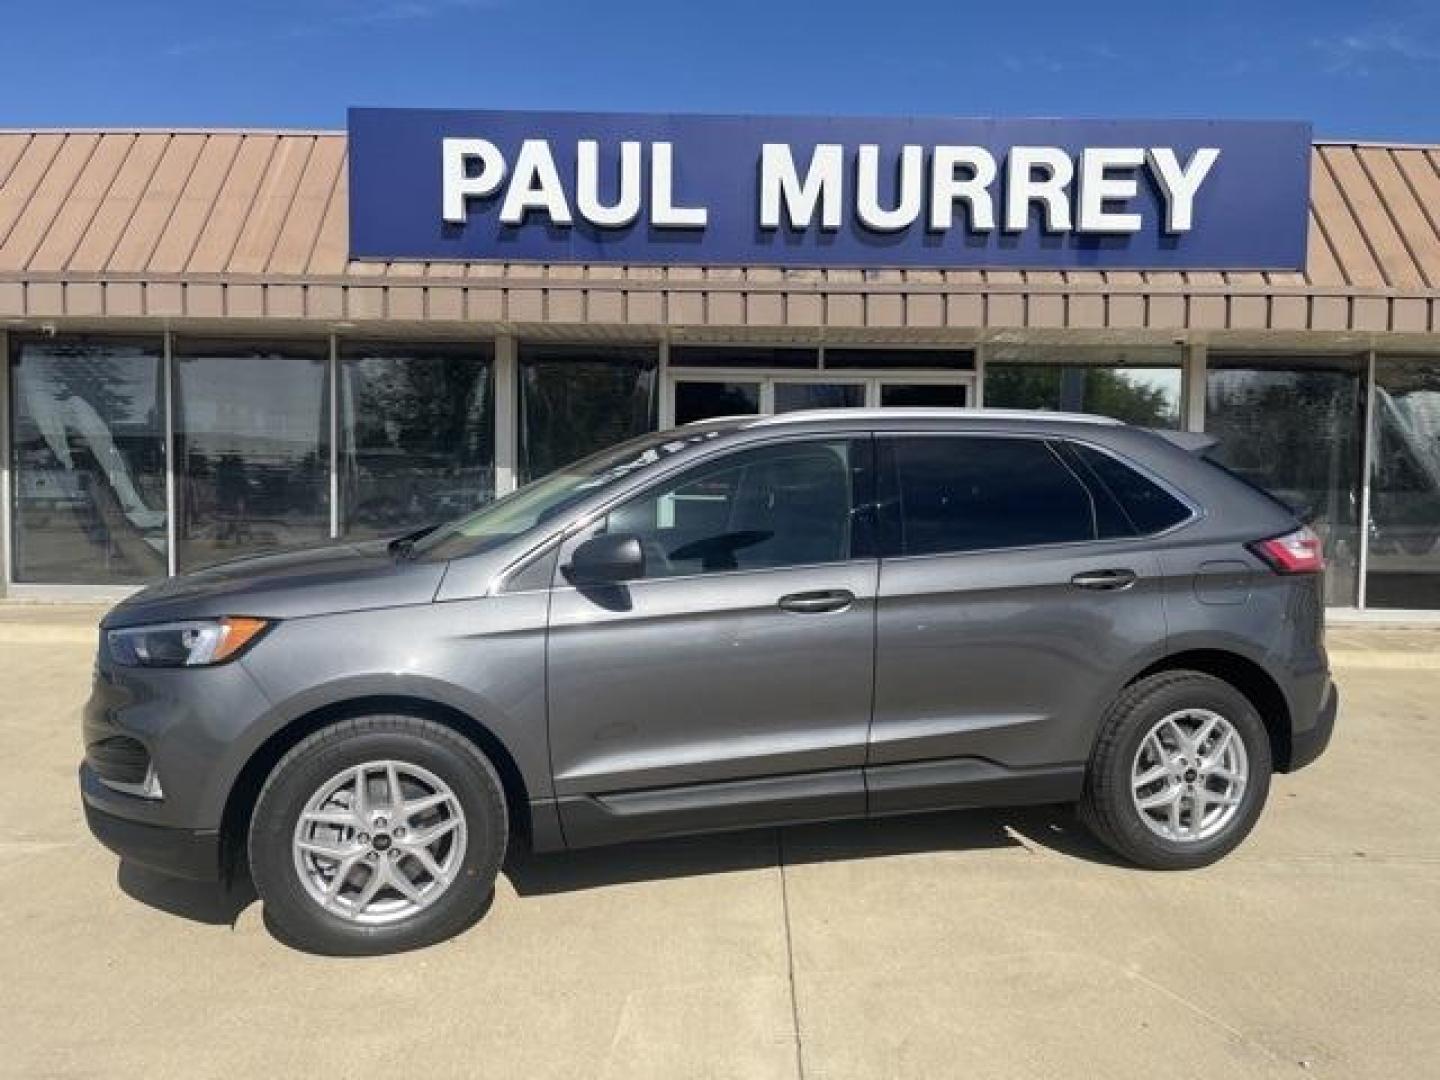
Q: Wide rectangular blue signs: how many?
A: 1